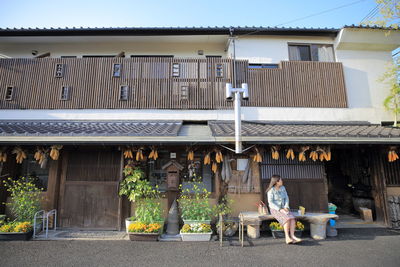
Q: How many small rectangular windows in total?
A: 8